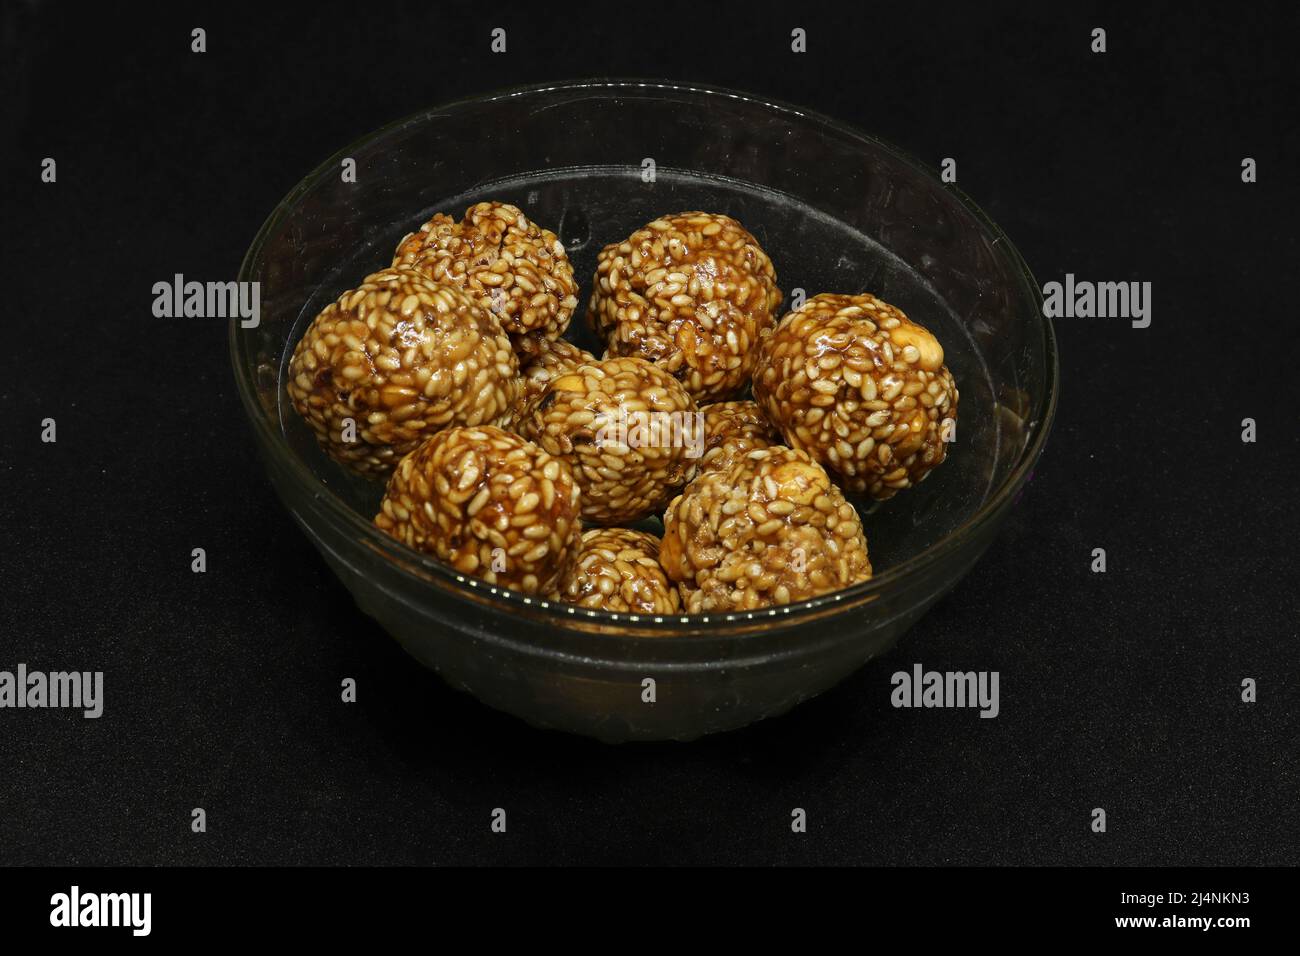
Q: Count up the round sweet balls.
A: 10